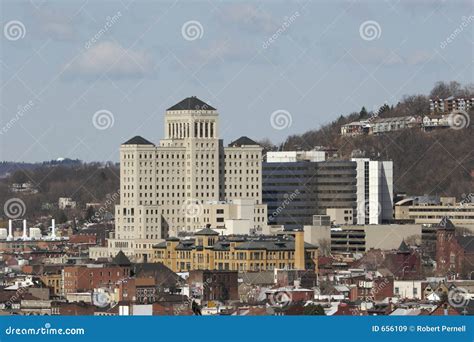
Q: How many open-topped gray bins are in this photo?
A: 0